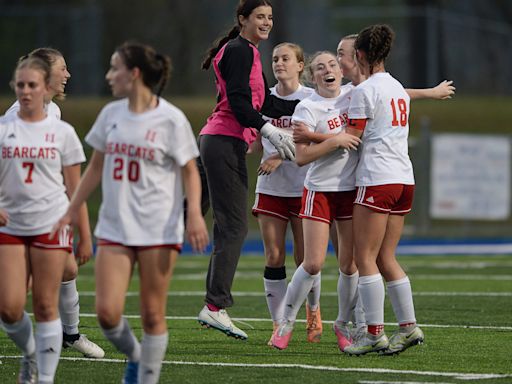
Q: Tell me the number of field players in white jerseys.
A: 7